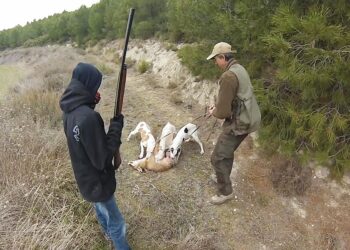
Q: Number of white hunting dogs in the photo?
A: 3